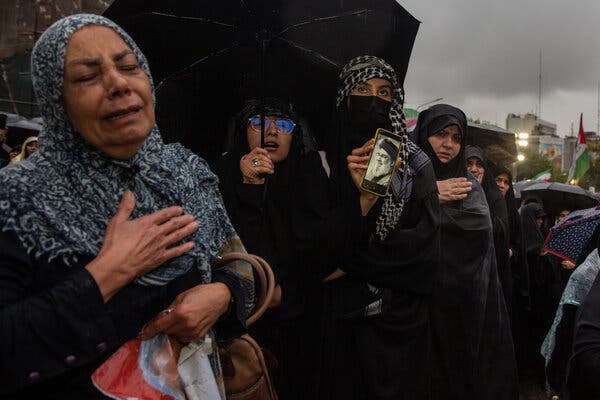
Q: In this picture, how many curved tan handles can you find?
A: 2